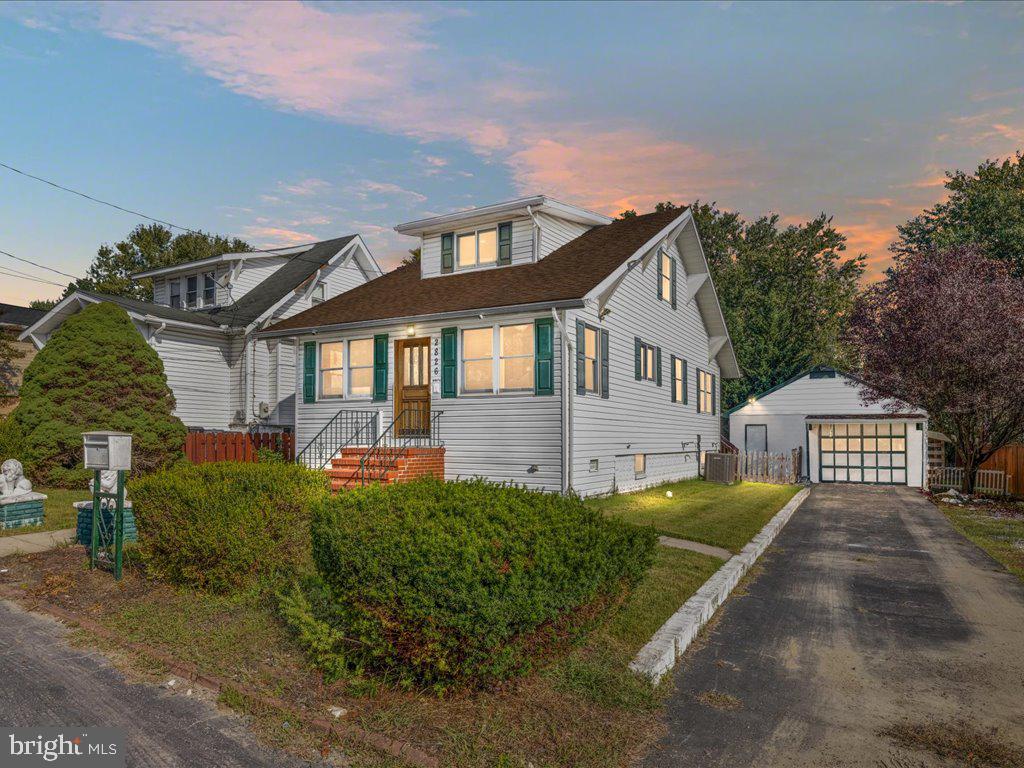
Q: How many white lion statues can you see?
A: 2